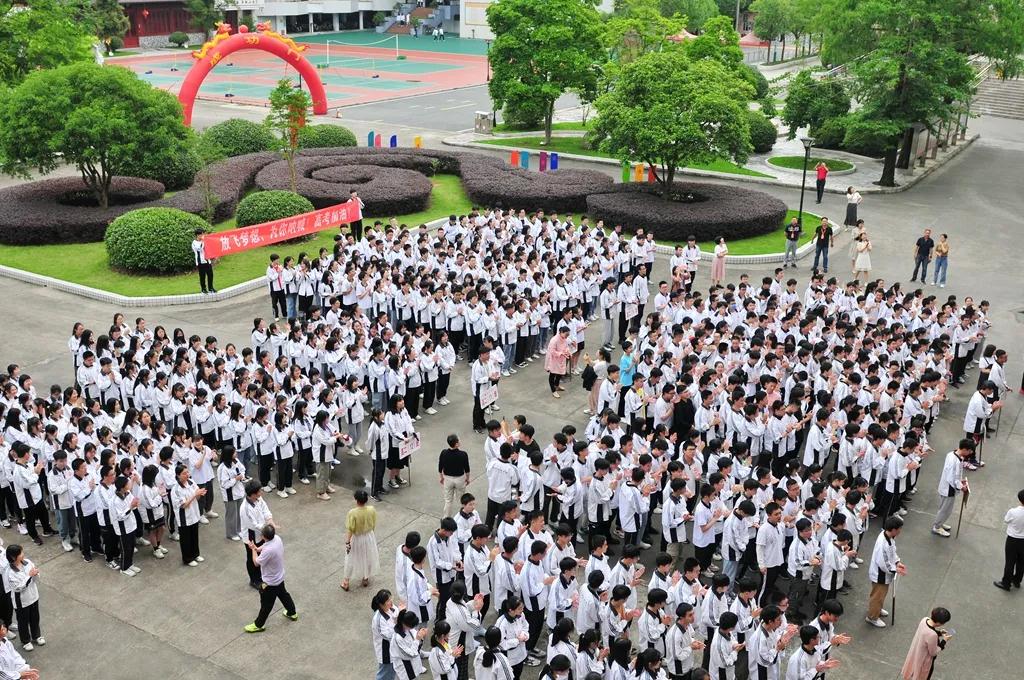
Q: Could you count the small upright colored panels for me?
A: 11